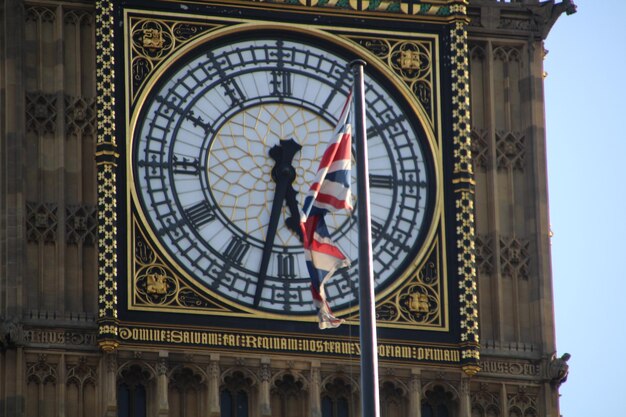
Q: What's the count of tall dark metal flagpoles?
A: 1